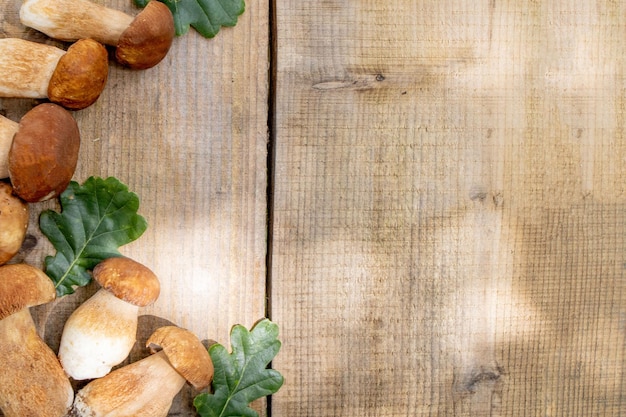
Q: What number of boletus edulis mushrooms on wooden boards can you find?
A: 7